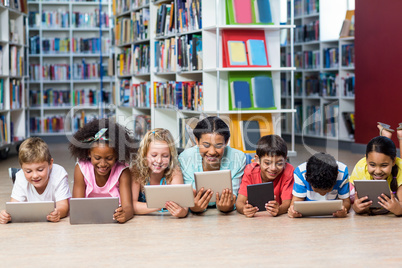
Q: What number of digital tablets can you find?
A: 7